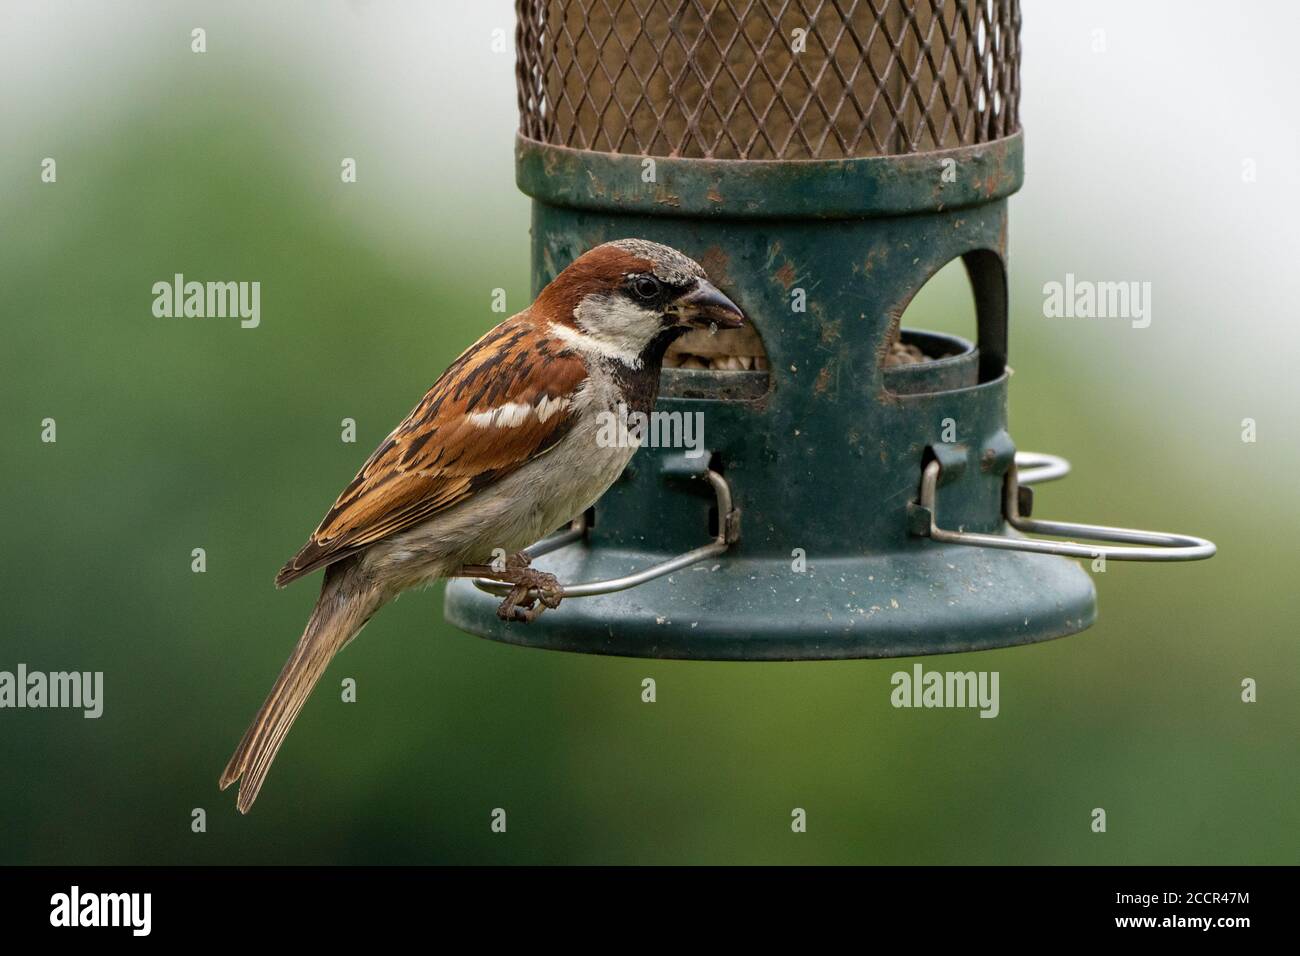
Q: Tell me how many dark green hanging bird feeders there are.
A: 1